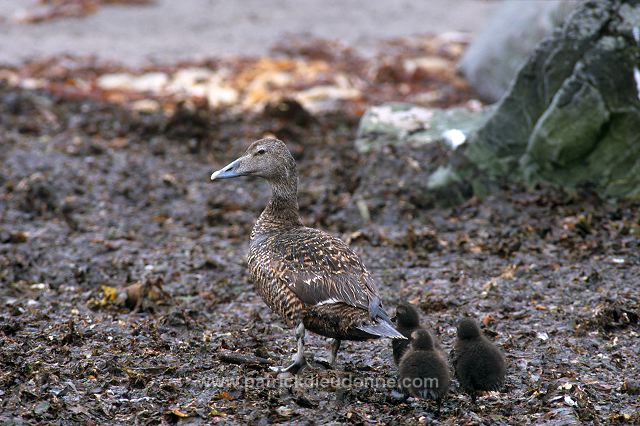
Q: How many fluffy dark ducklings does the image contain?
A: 3